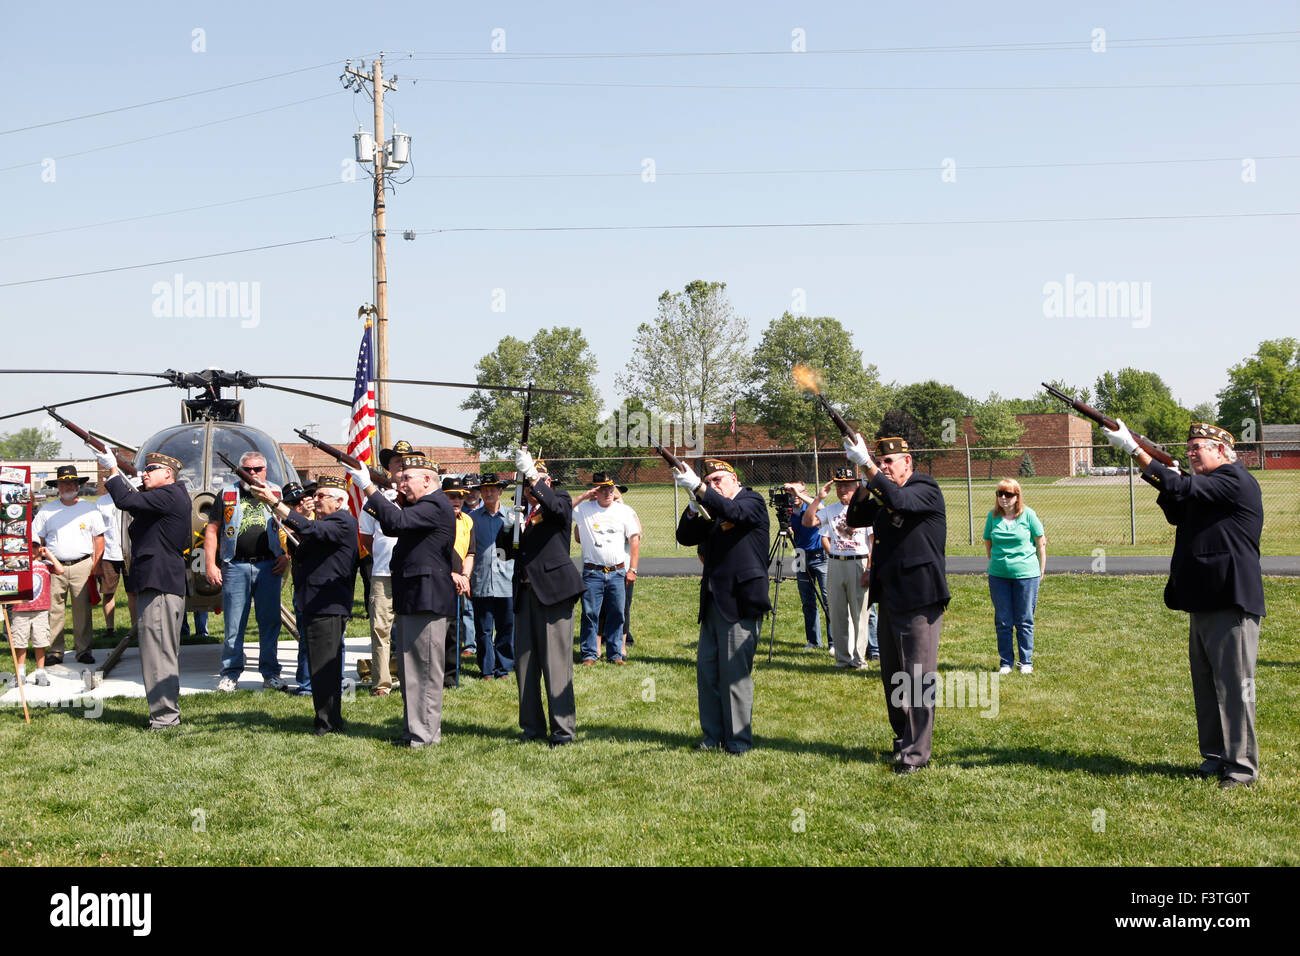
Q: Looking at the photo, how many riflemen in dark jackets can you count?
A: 7